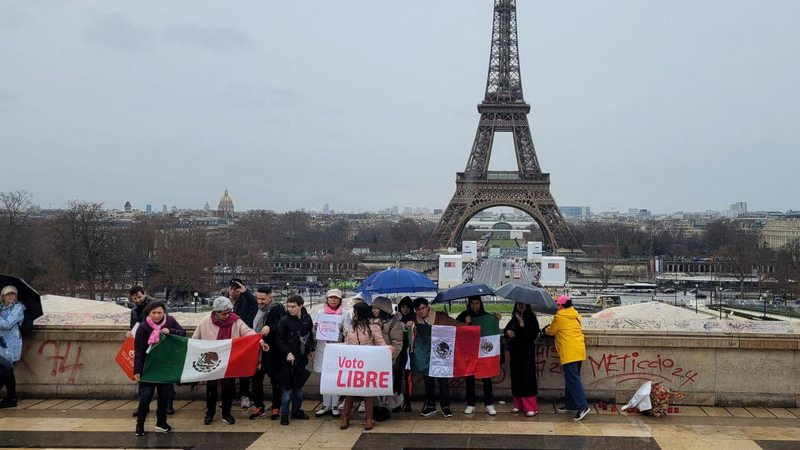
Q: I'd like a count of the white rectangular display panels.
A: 4